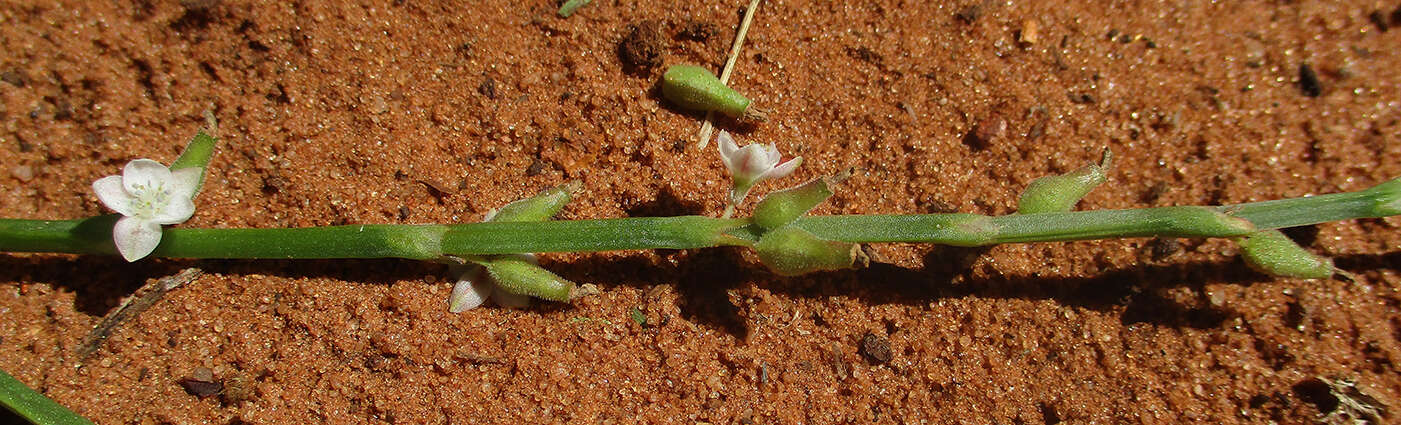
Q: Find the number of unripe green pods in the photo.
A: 8